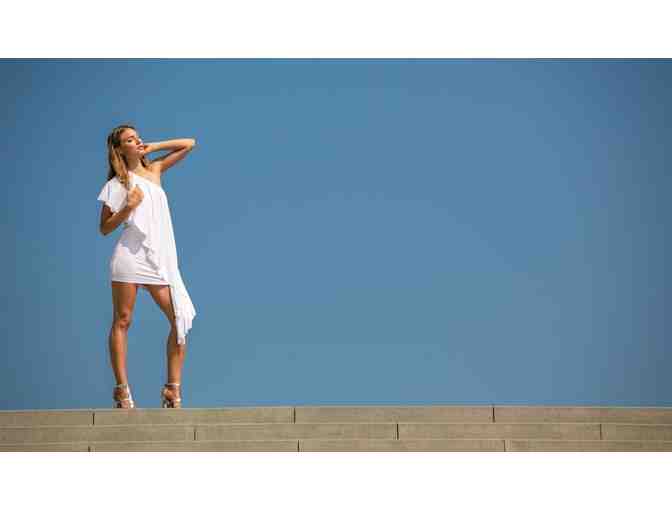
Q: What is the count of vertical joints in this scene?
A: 9